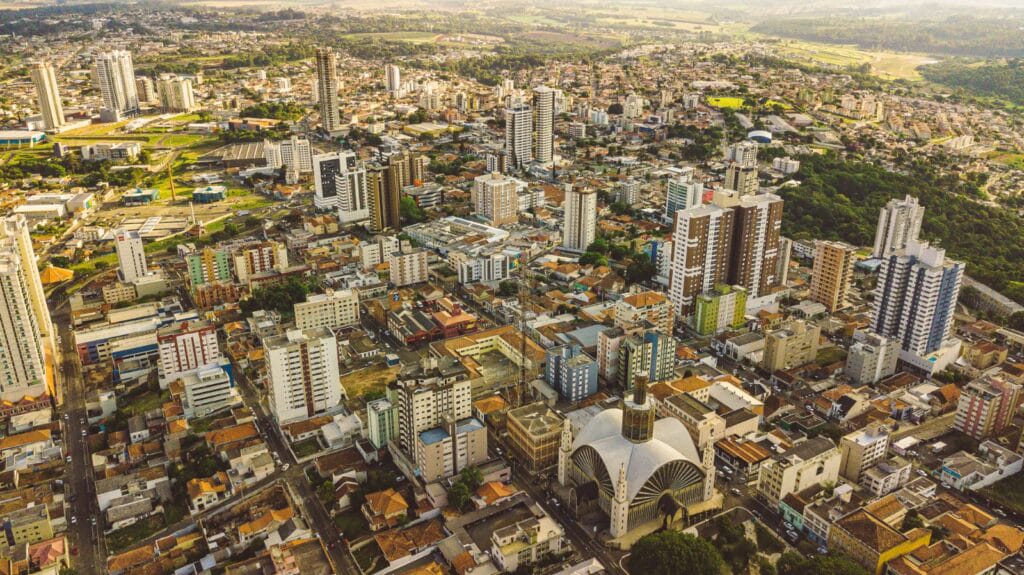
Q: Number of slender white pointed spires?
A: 3